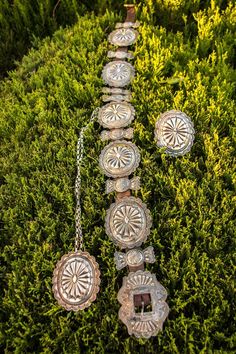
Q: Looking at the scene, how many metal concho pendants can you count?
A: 7